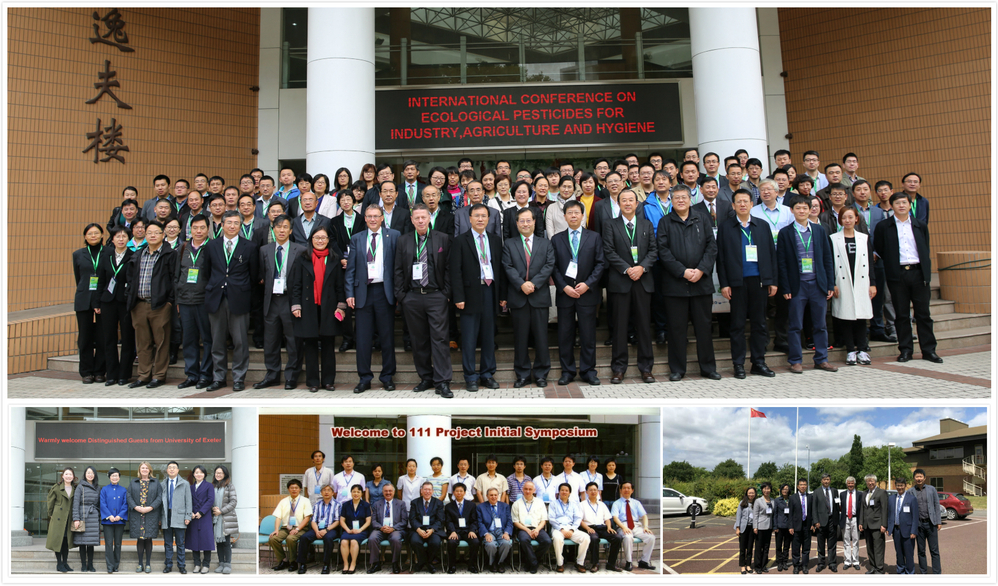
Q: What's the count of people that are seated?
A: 11